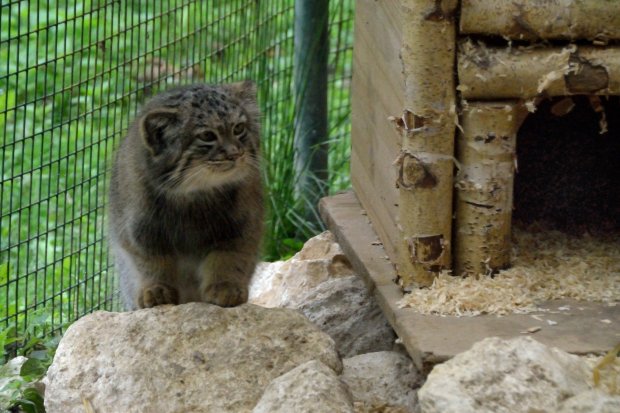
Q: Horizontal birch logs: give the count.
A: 2